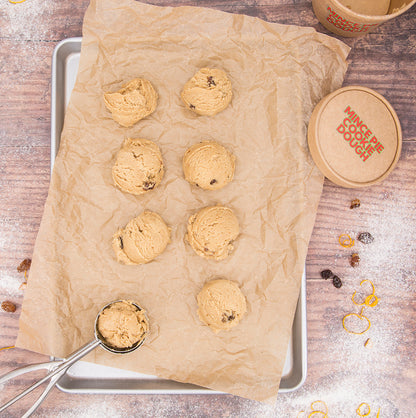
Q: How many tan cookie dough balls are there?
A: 8